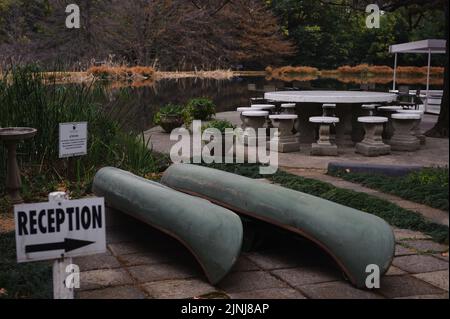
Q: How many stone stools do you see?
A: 12